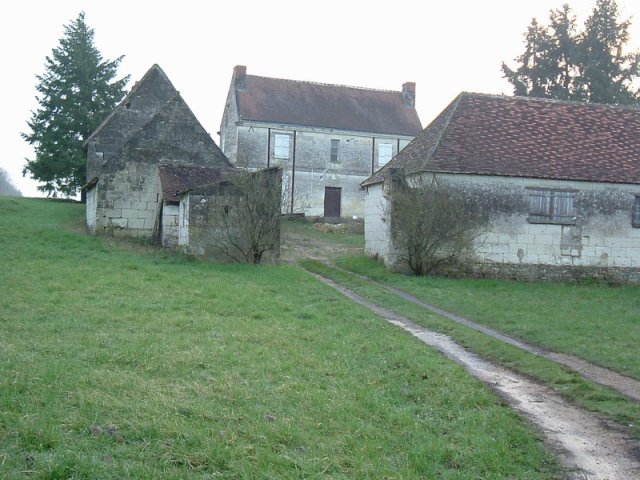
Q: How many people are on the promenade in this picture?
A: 0